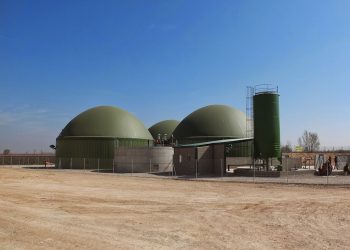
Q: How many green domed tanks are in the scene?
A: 3